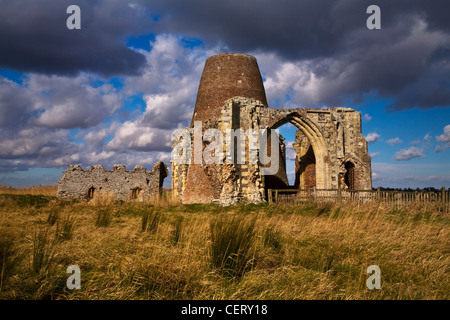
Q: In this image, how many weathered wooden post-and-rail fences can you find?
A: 1